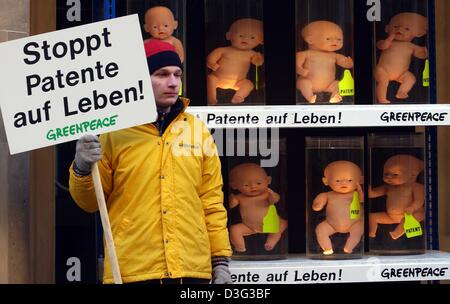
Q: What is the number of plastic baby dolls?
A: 7